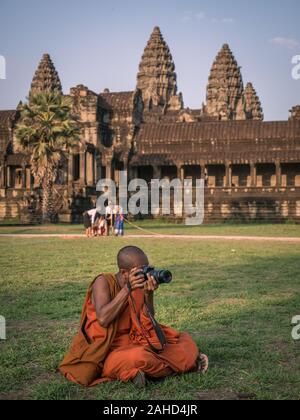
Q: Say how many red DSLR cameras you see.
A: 0